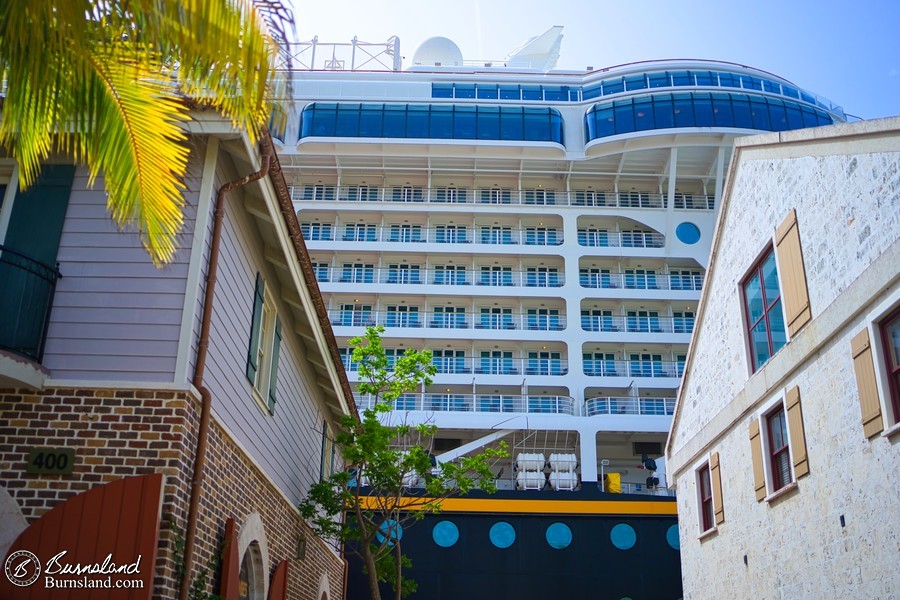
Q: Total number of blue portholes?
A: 7